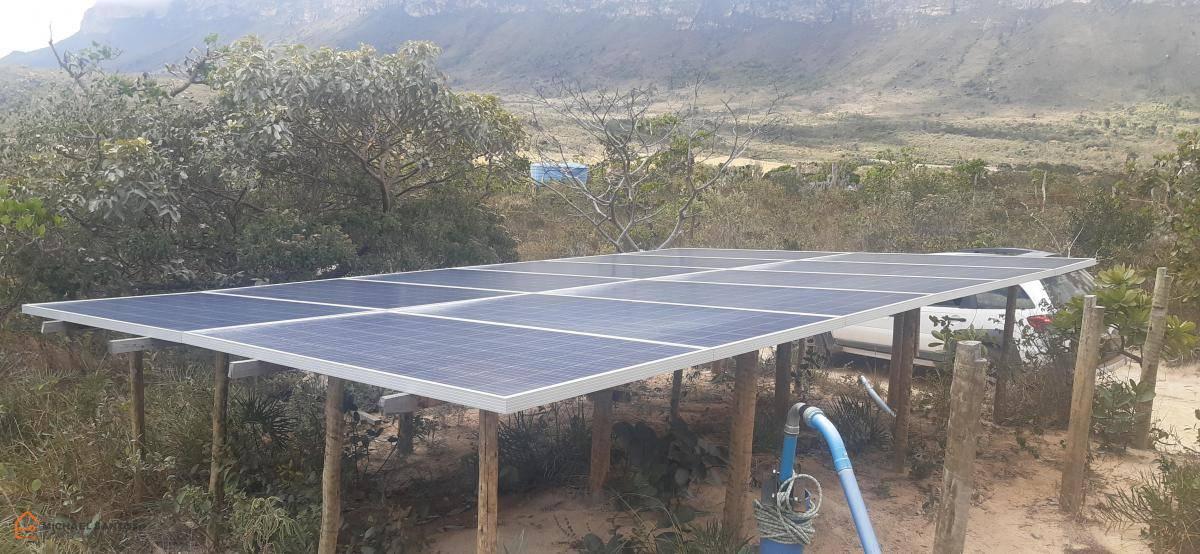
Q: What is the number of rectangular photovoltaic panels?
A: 12